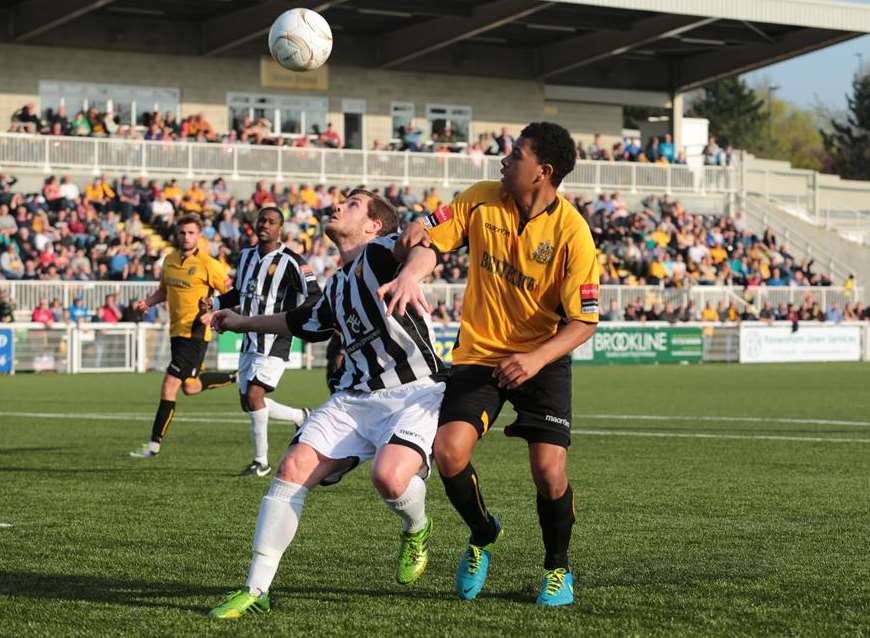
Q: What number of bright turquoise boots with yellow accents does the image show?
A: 2